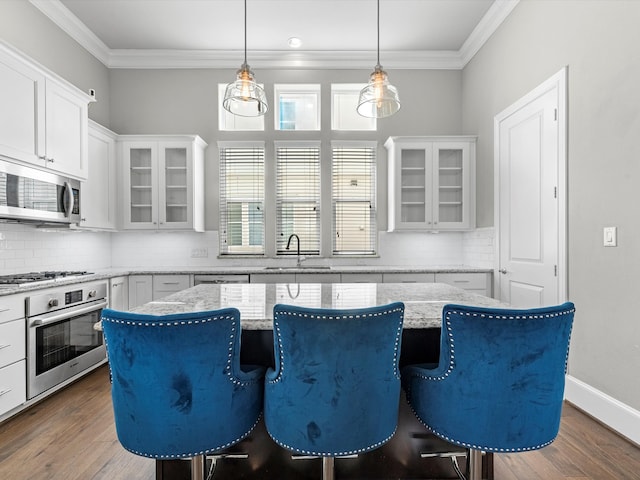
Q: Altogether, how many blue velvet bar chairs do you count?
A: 3